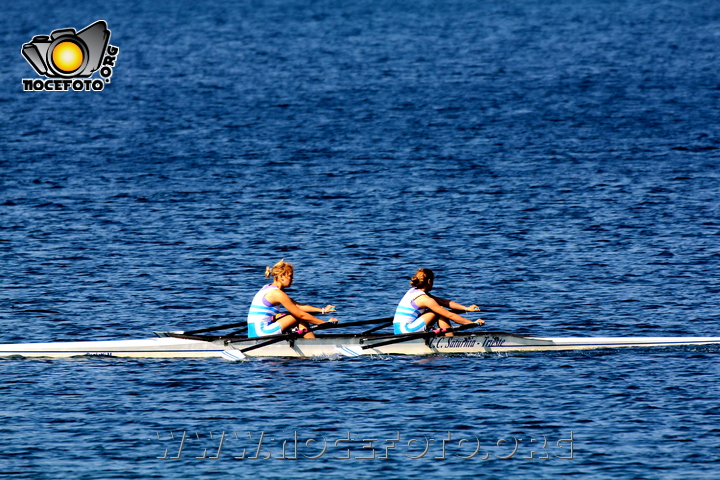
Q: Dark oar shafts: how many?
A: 4